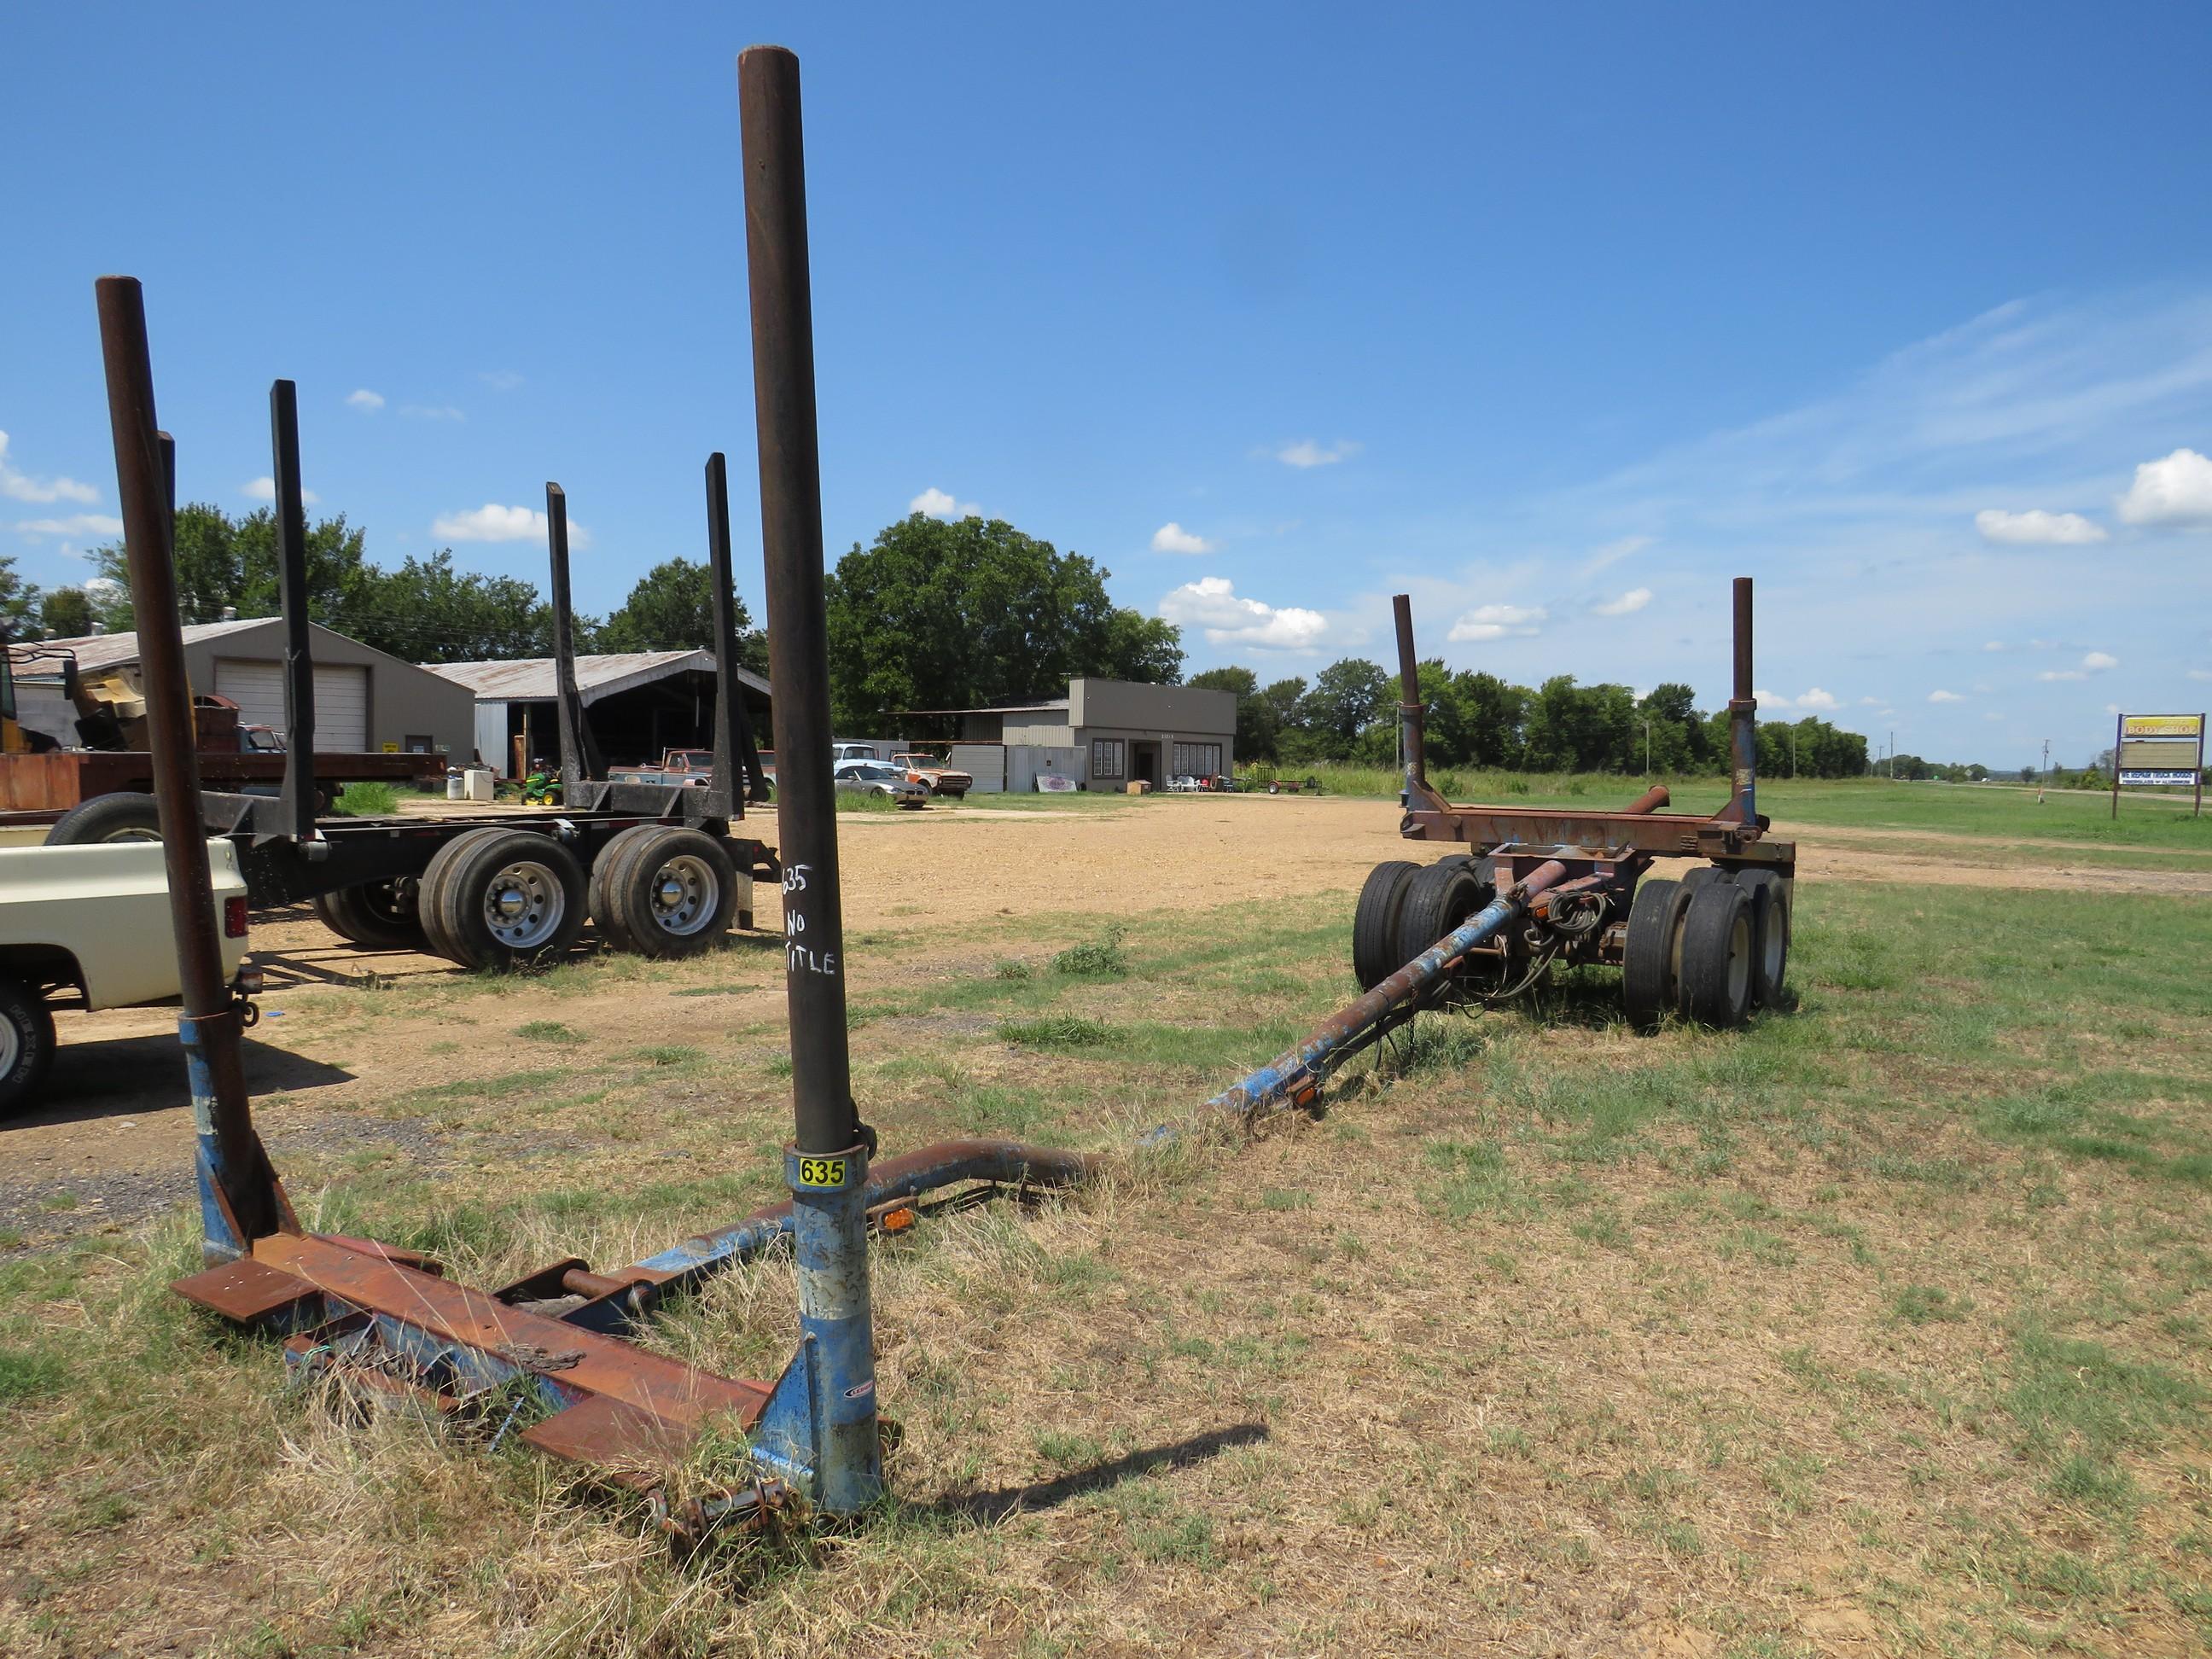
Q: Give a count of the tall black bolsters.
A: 4